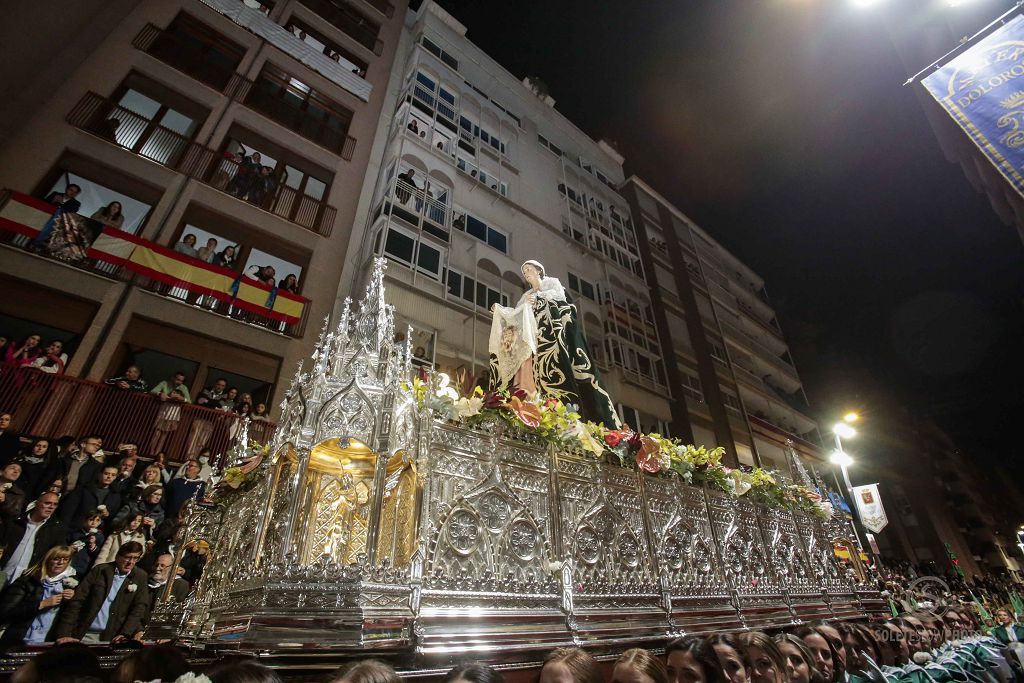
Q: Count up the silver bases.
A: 1